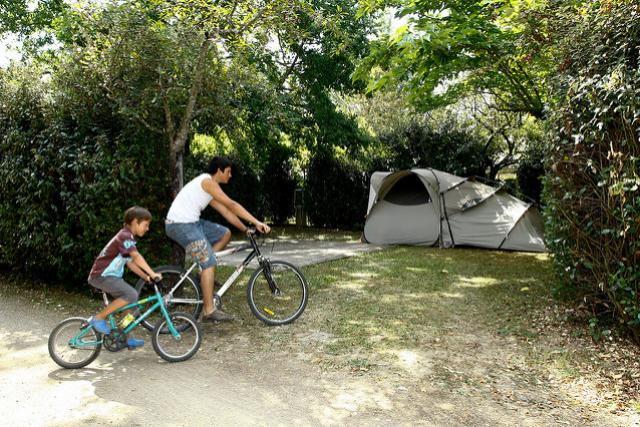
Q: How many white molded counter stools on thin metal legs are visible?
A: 0